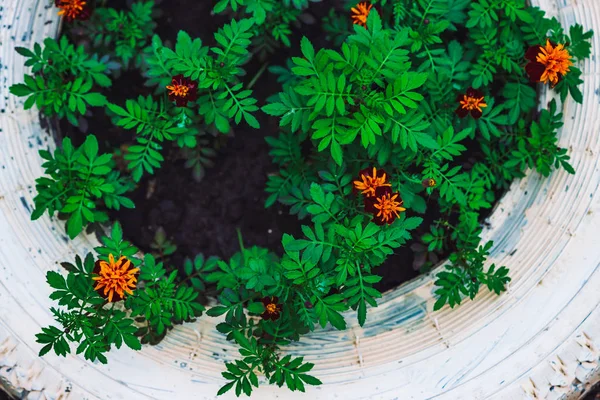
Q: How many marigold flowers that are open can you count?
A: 9